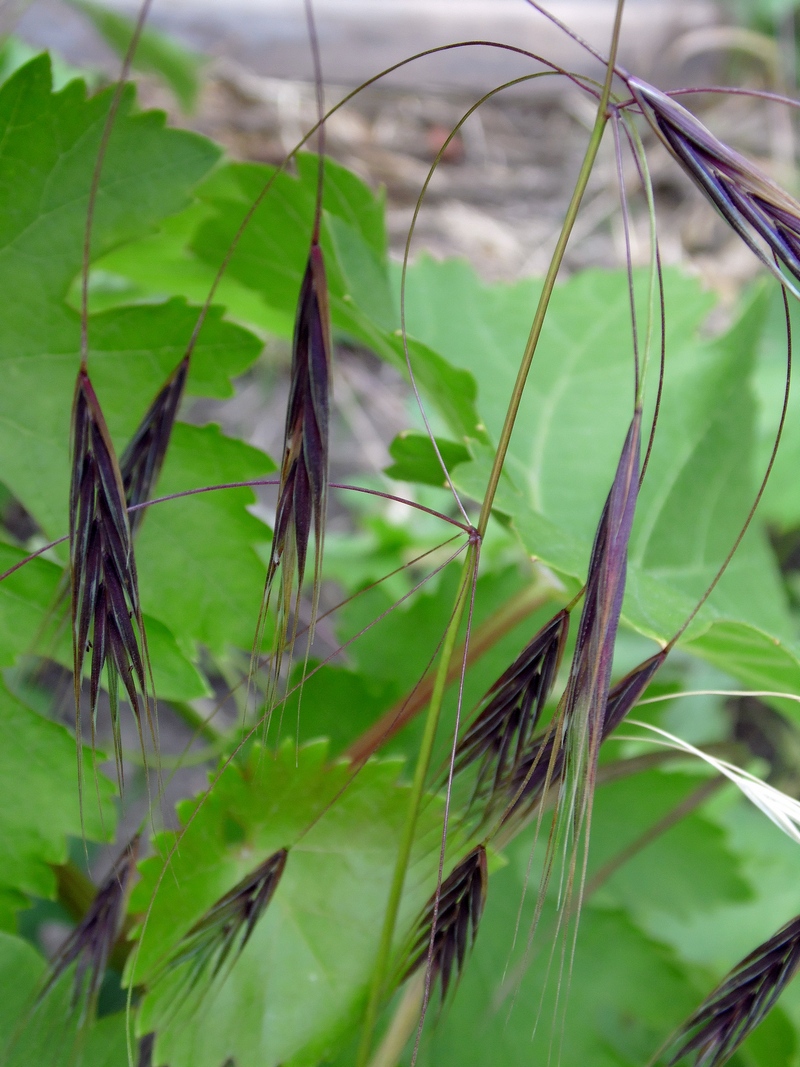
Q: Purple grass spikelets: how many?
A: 11